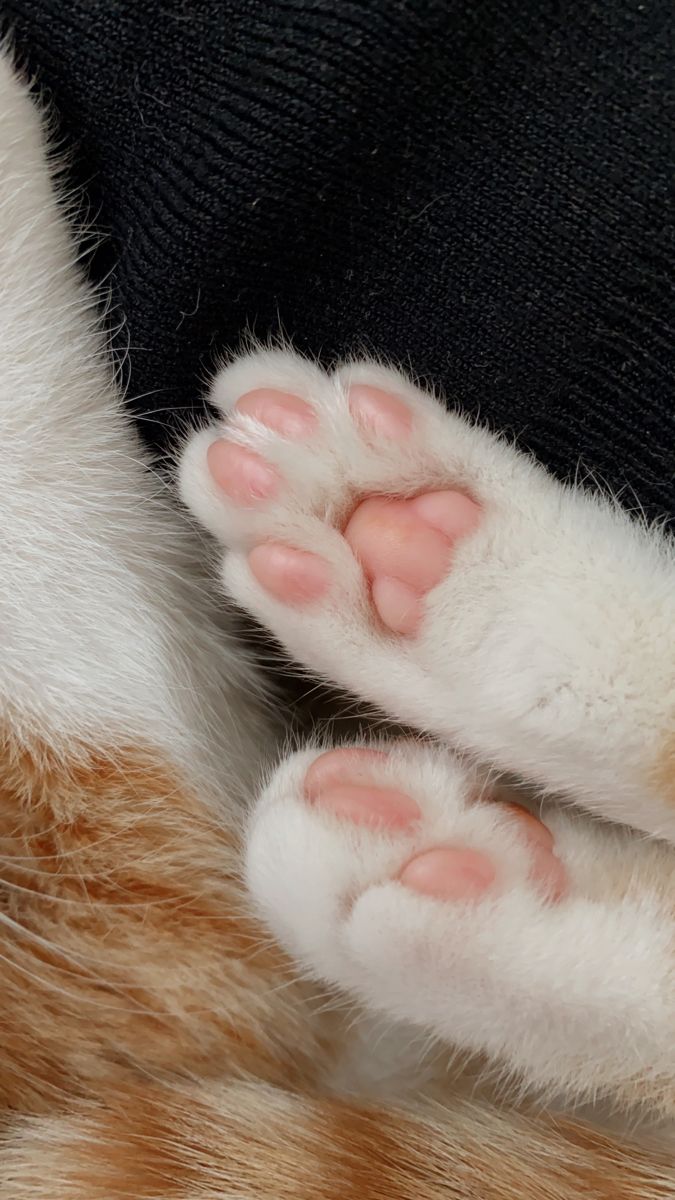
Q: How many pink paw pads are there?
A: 9